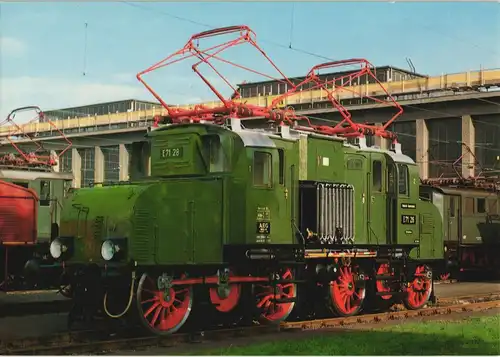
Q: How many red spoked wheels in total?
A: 4